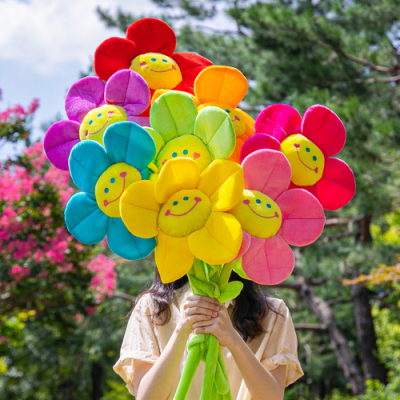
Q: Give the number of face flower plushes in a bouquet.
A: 8